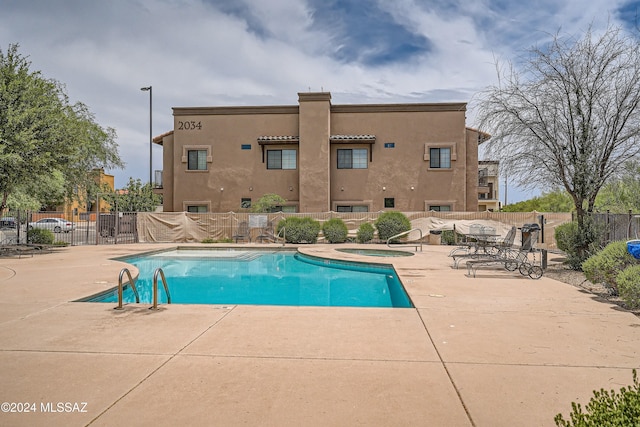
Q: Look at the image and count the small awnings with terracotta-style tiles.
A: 2